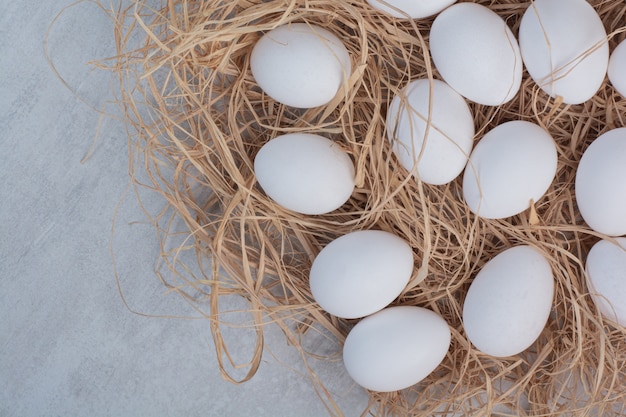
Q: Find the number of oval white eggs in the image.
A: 13